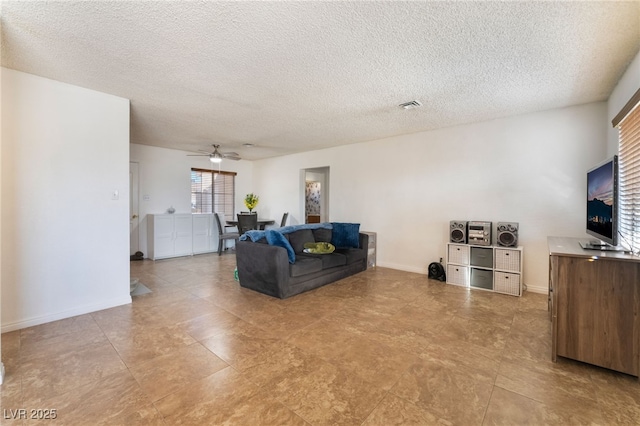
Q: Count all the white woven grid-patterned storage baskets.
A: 4